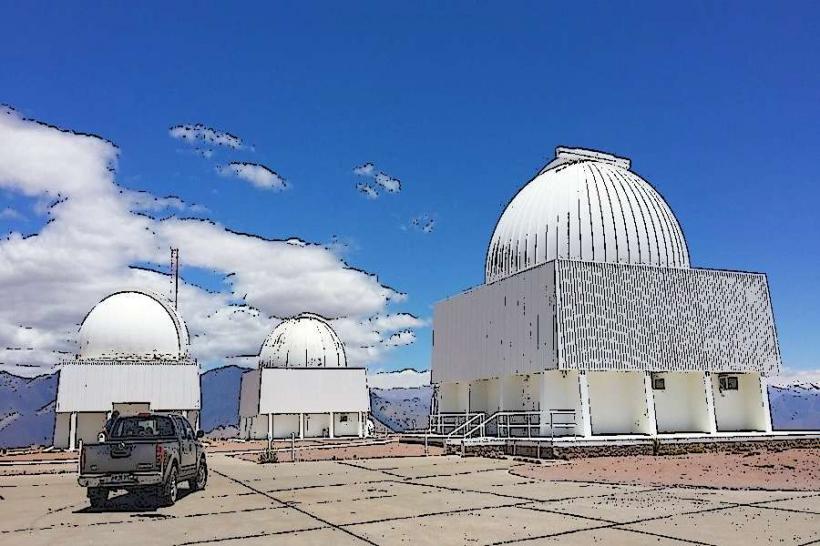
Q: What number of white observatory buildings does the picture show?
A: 3